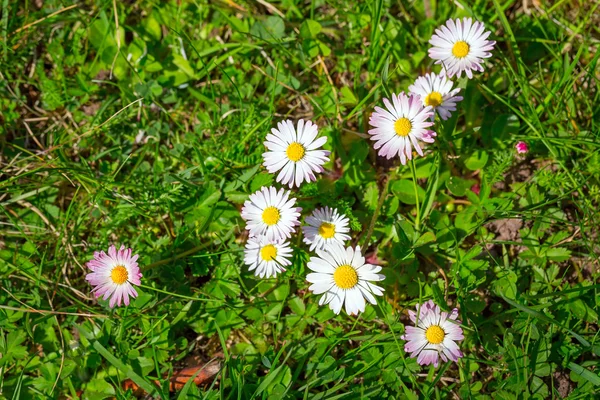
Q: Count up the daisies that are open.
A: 10